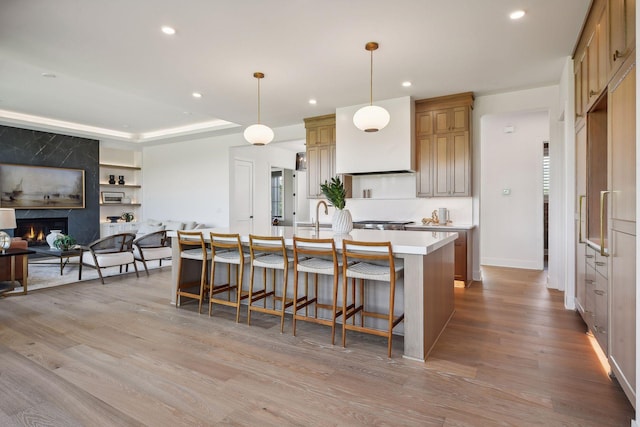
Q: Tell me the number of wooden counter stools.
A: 5